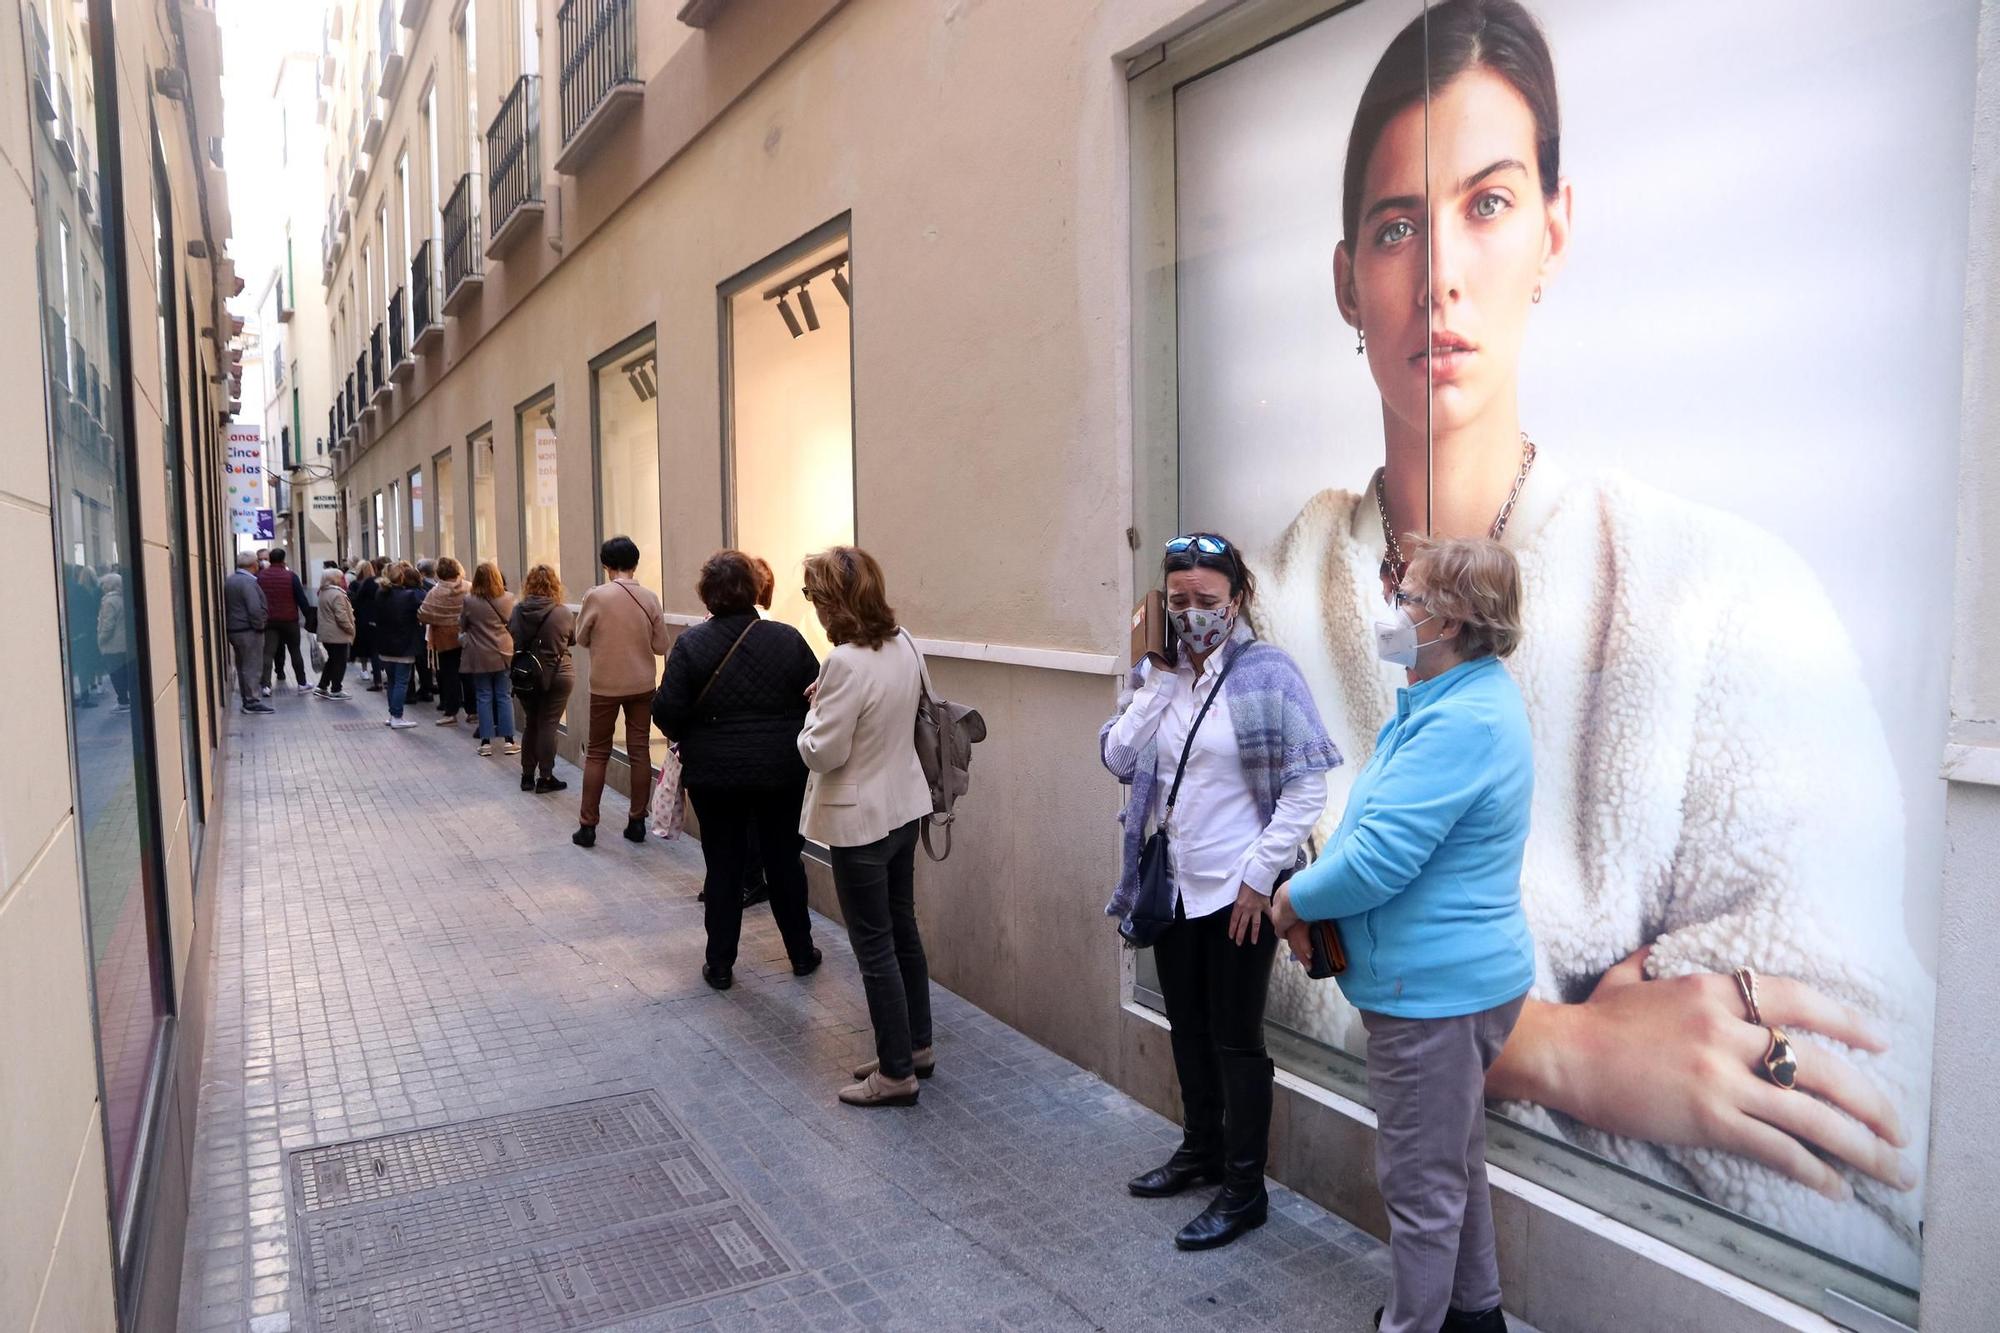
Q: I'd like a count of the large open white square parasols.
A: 0